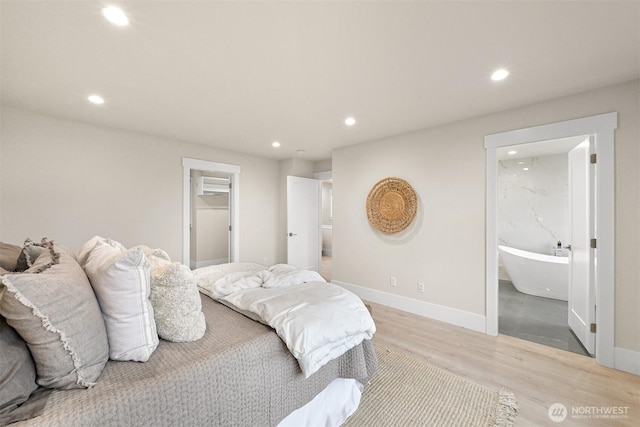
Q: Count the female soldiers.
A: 0